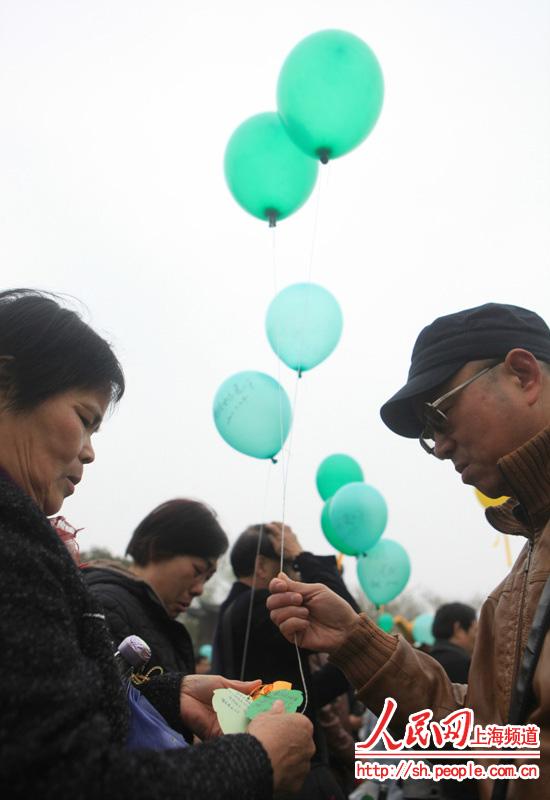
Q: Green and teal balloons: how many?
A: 11